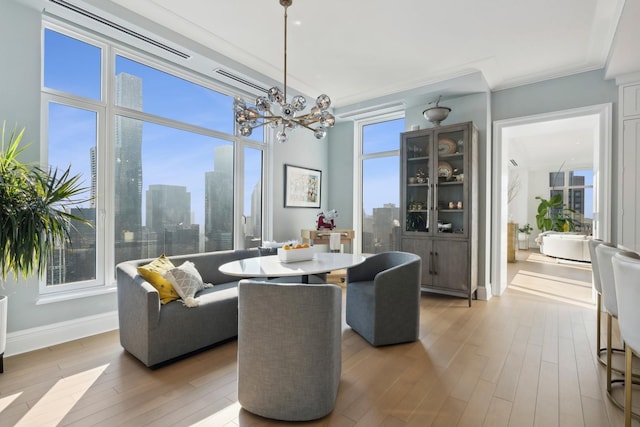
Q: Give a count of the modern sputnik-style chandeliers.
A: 1